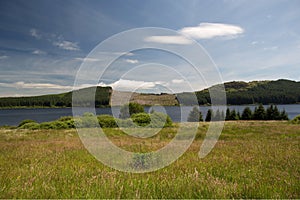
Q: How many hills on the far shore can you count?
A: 2